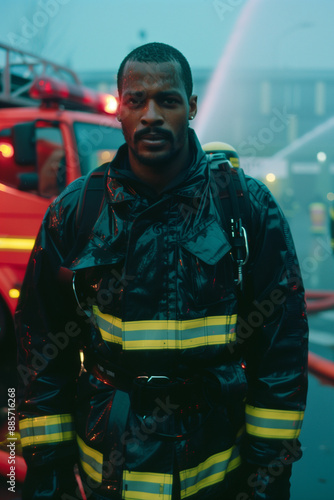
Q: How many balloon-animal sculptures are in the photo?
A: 0